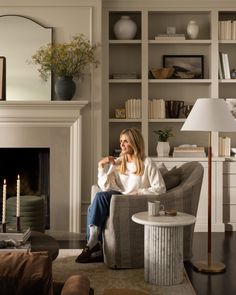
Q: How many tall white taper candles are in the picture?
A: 2